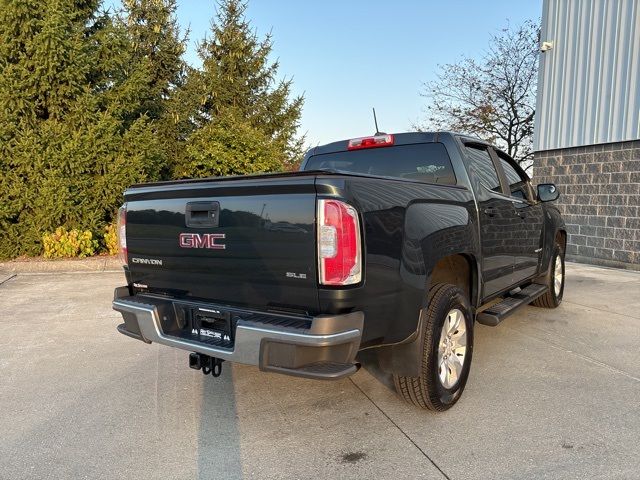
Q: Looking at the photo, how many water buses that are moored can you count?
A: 0